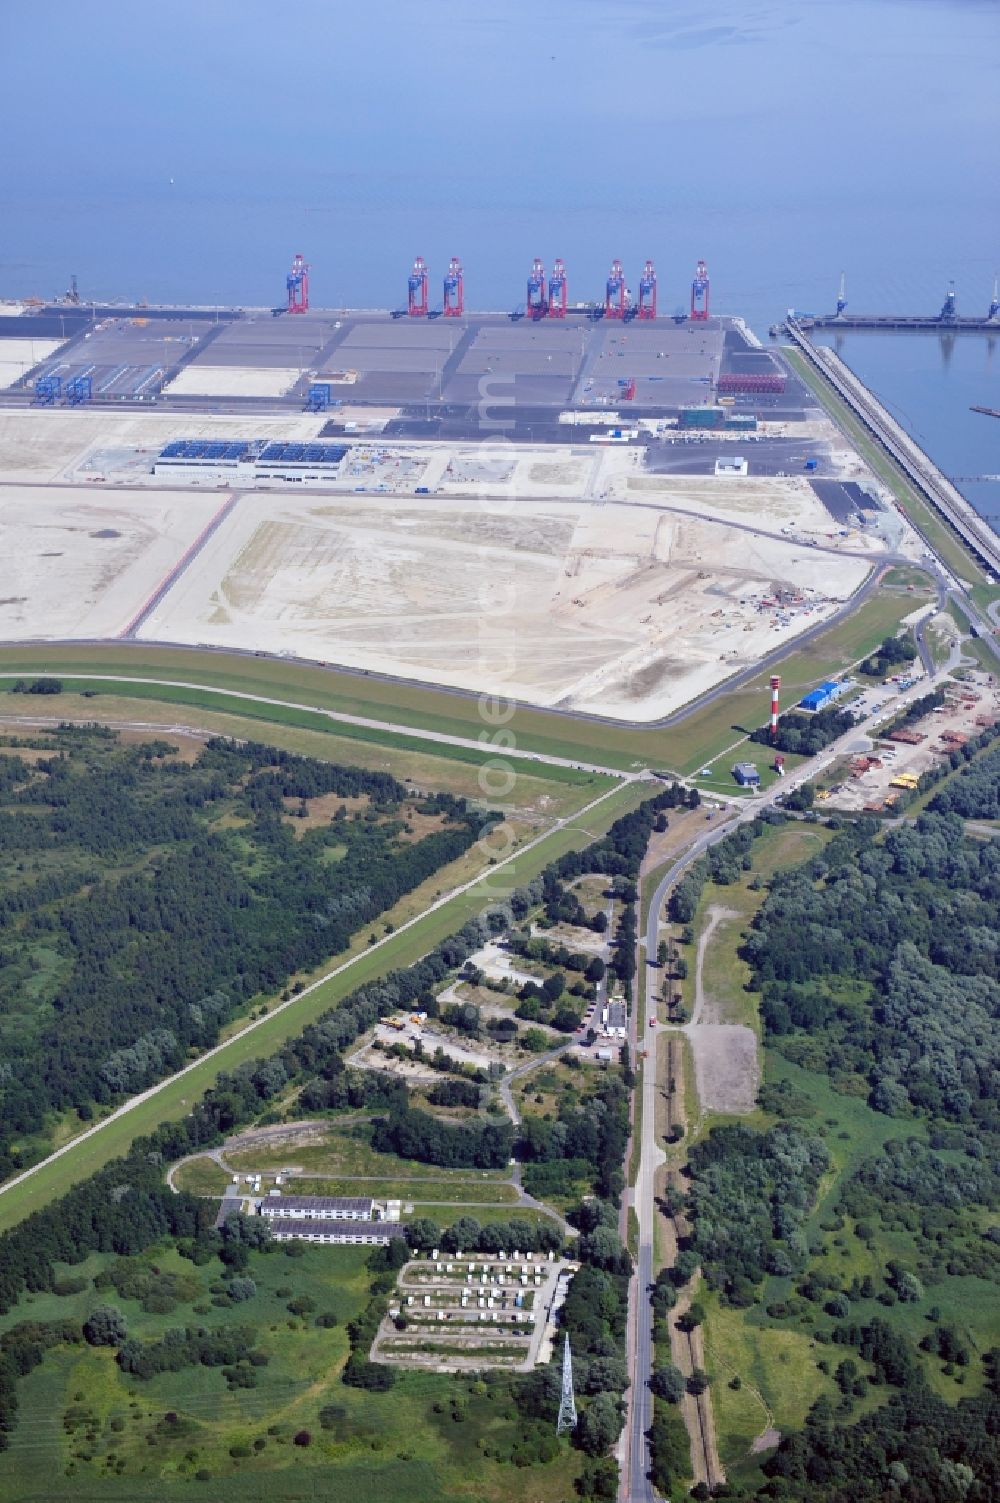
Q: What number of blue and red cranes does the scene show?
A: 8